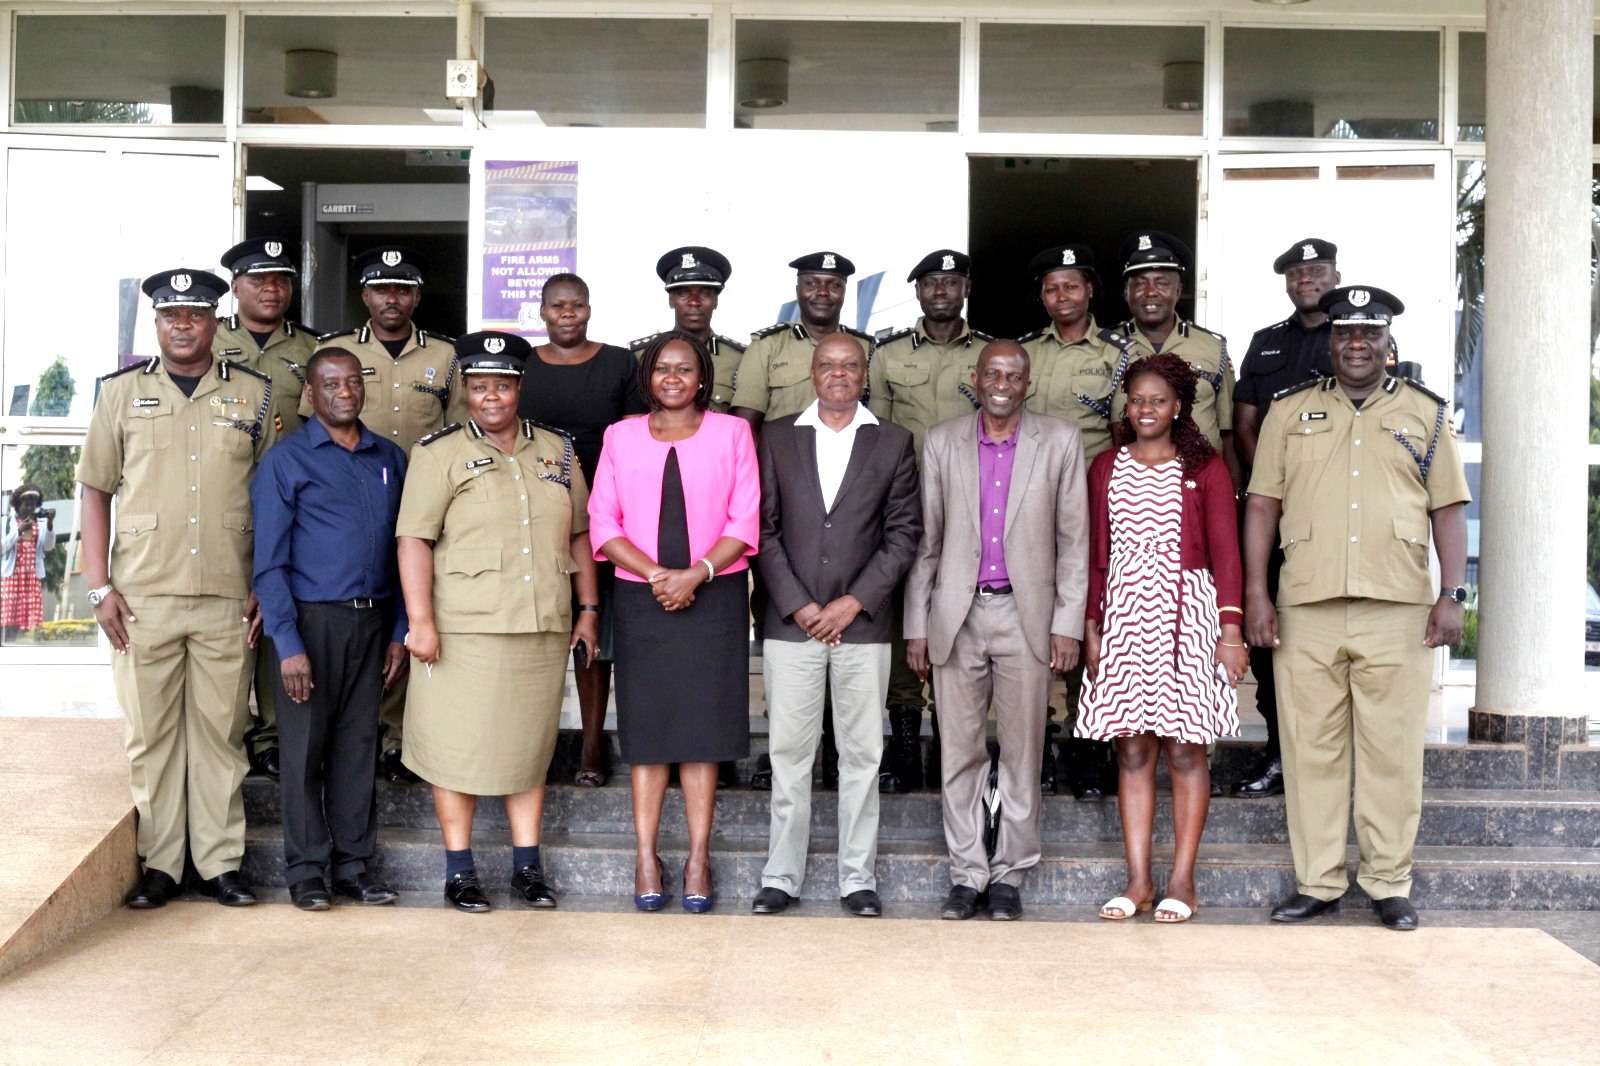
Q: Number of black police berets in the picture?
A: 4